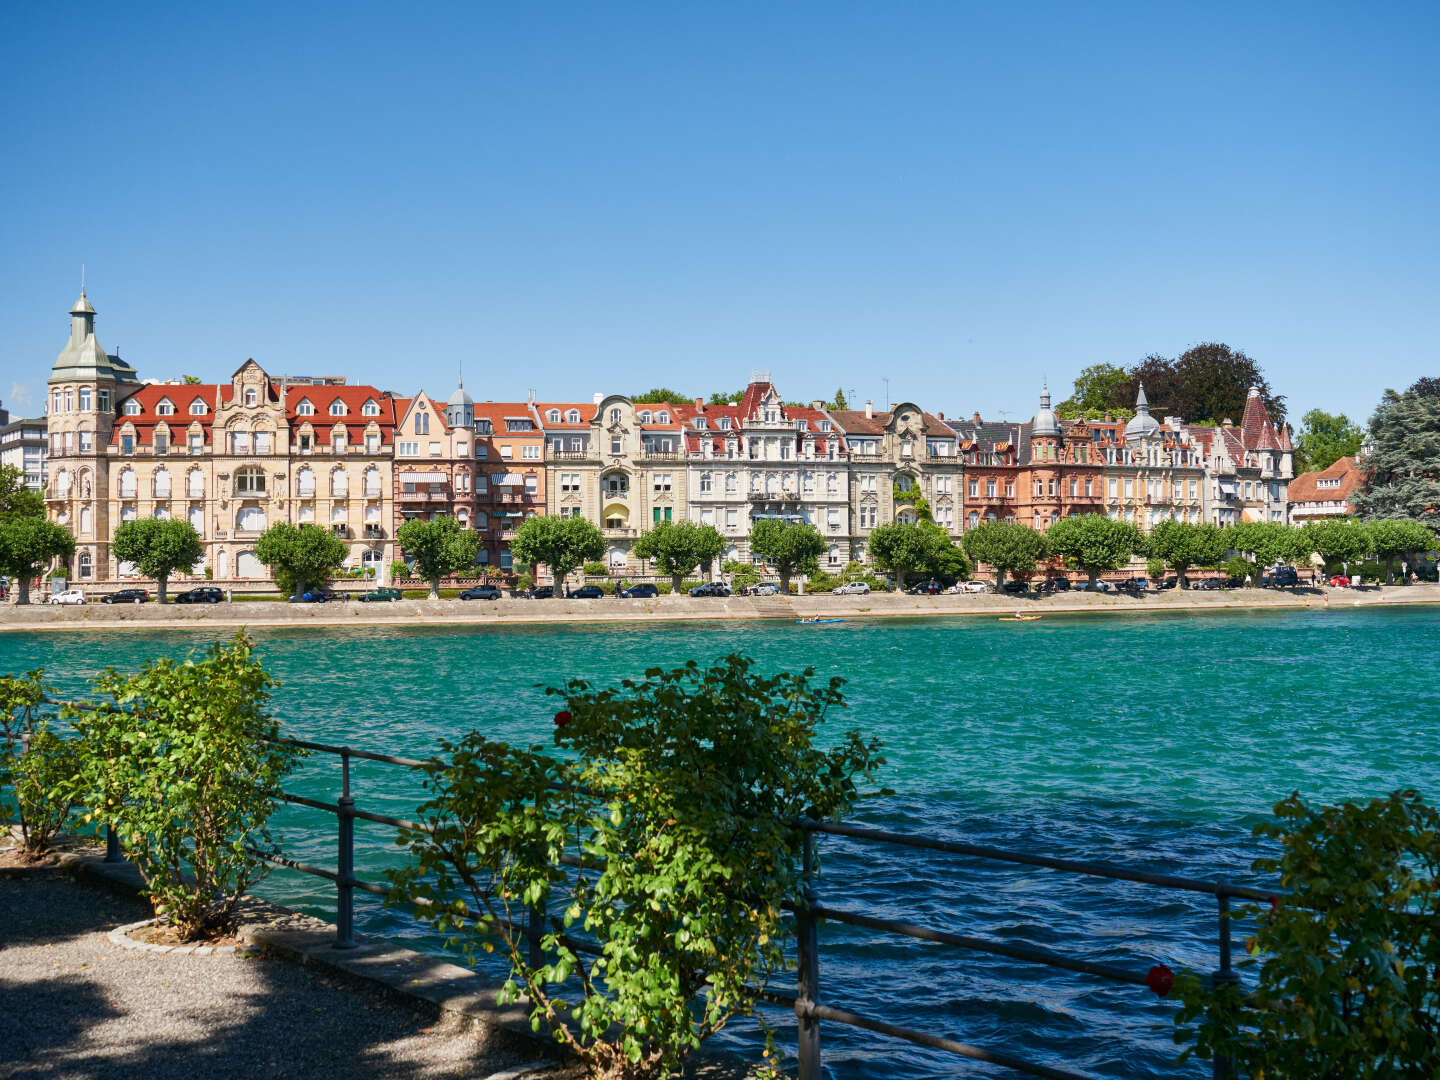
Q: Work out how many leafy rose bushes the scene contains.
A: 4